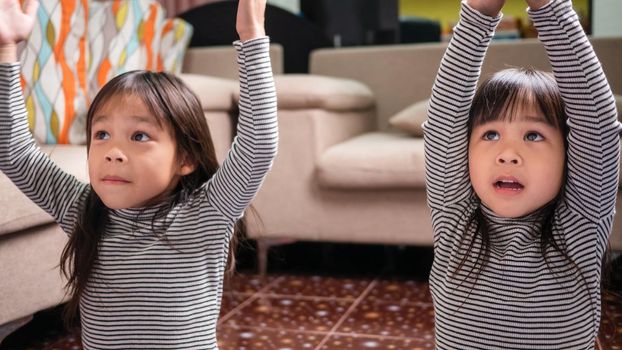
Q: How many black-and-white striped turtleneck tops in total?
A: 2